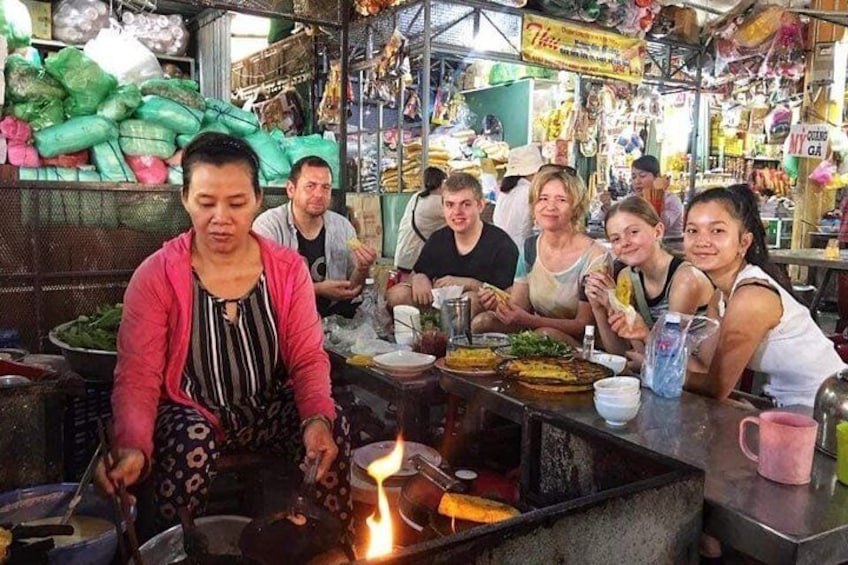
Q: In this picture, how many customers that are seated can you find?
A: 5